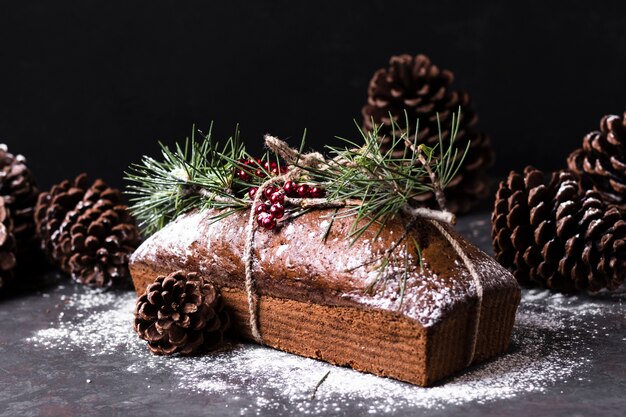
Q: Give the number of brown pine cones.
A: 7